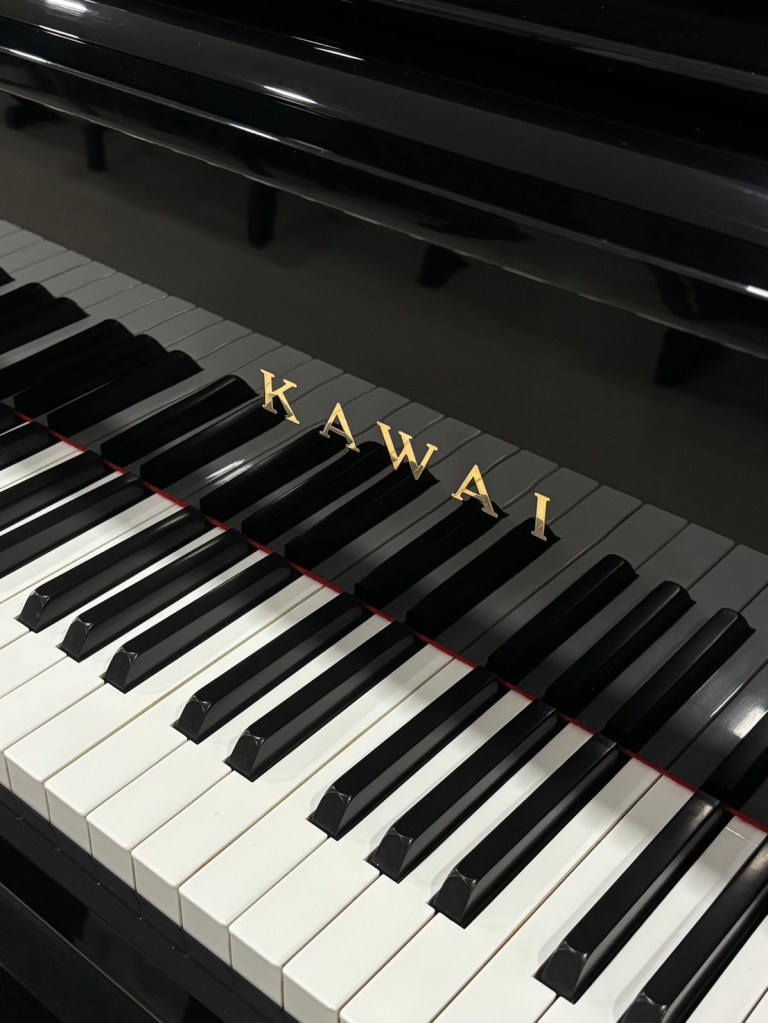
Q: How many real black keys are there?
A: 14